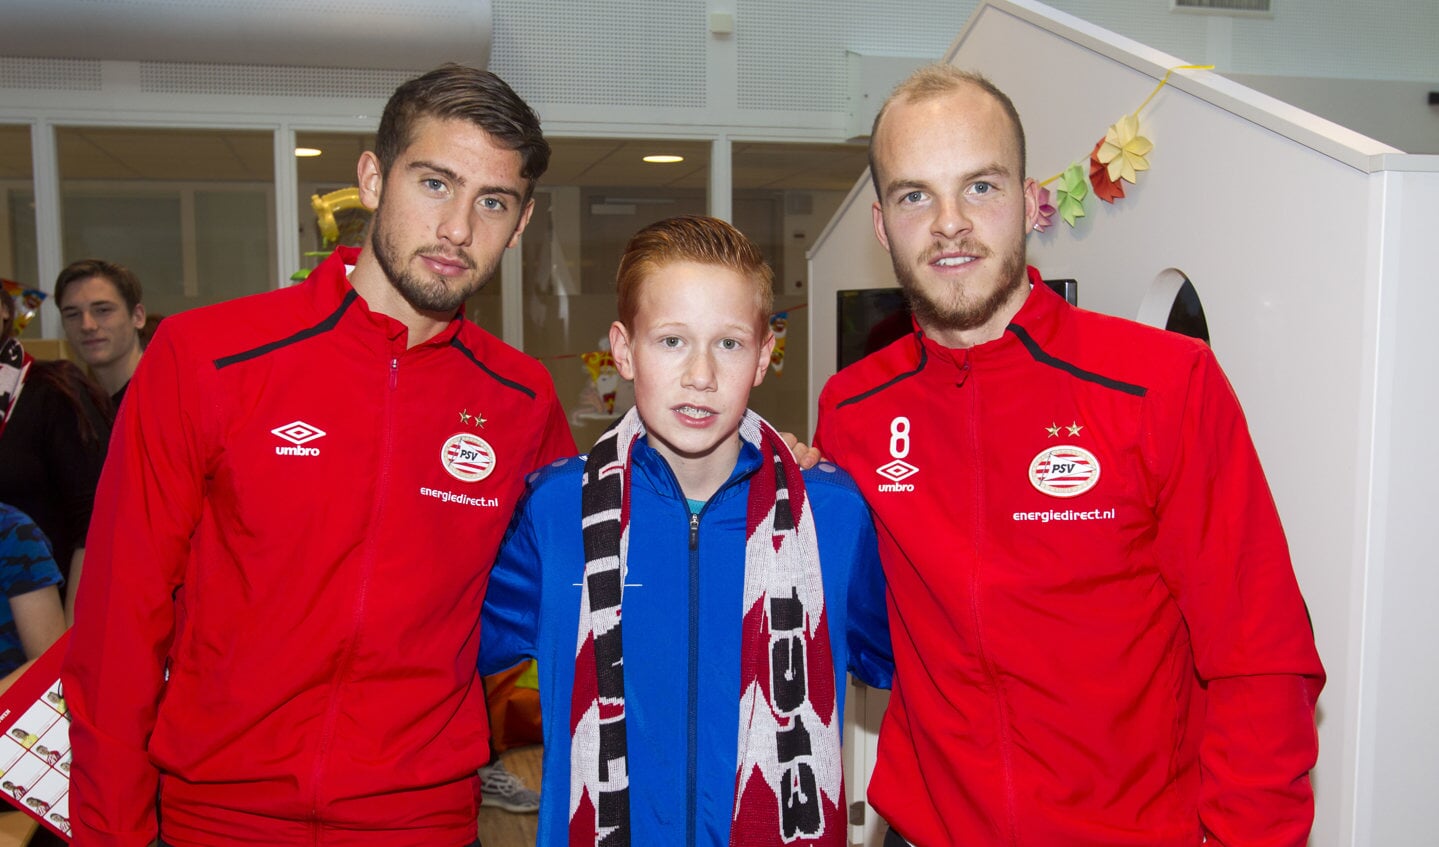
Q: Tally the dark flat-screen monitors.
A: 1